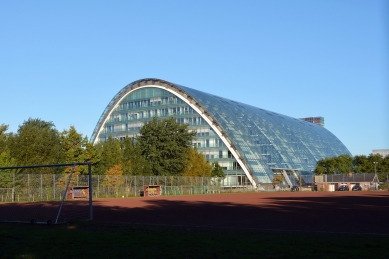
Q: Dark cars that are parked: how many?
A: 2